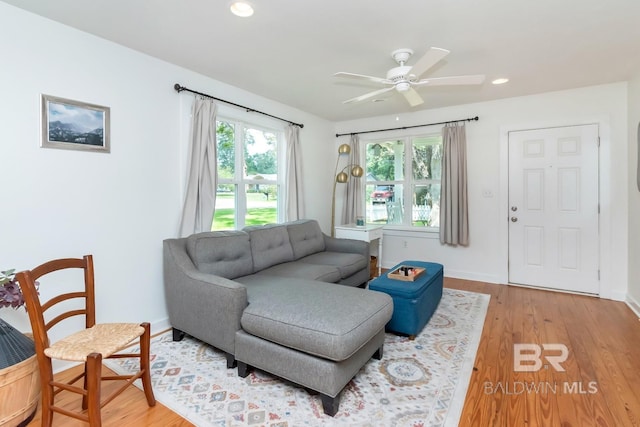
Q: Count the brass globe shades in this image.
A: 3